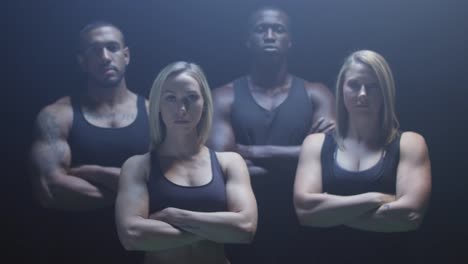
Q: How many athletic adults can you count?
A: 4